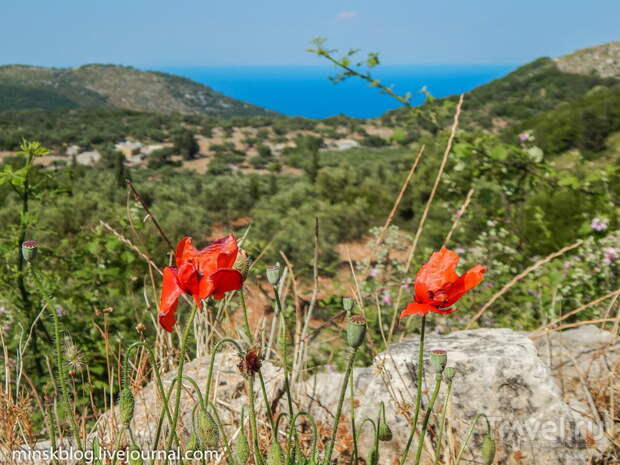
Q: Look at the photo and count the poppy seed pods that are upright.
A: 6